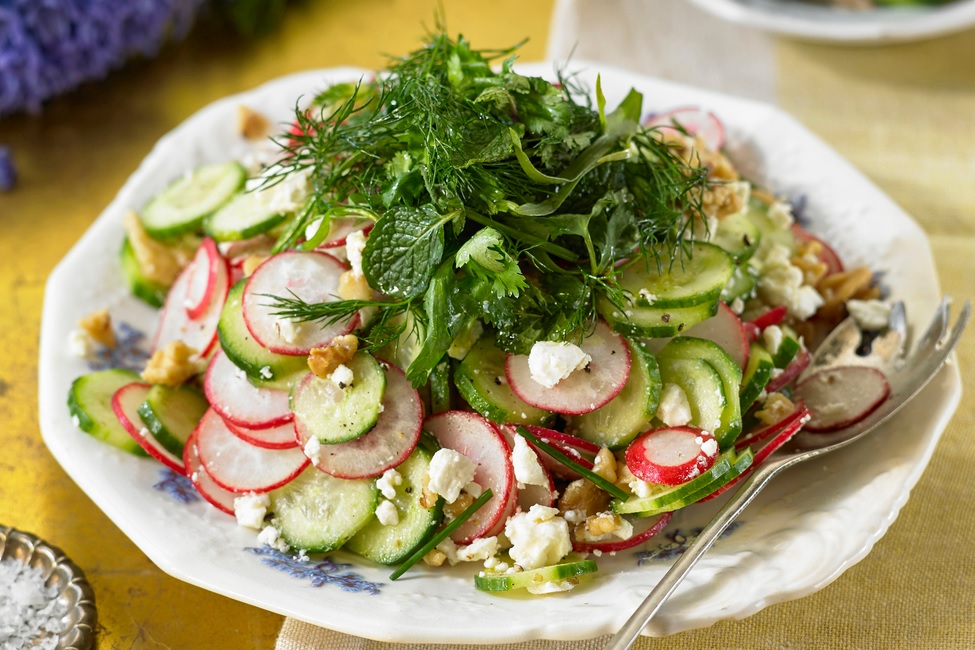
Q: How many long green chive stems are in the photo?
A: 2